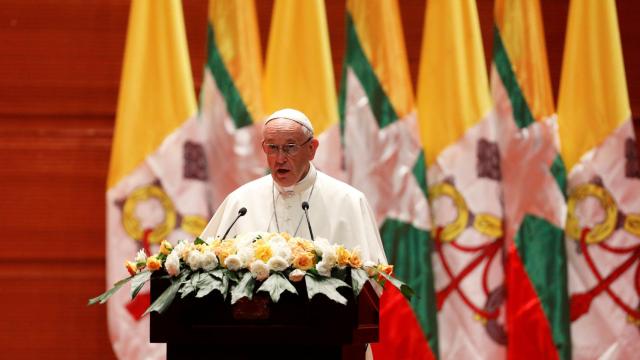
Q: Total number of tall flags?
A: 7